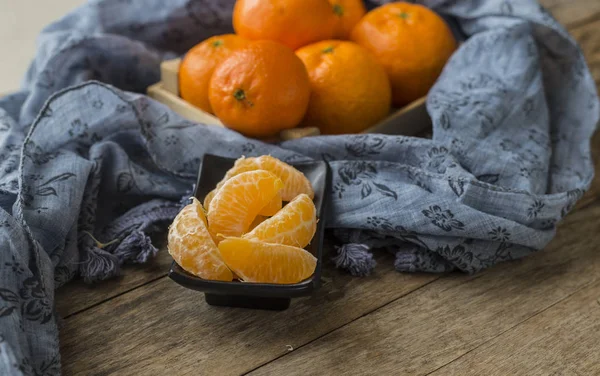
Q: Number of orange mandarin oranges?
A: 6